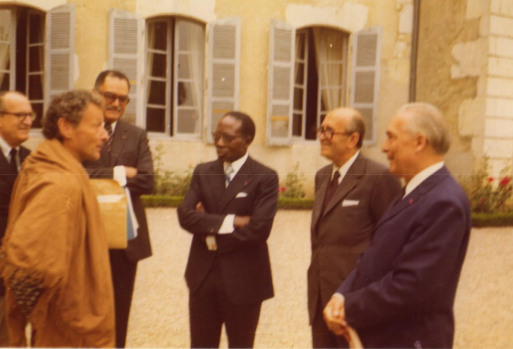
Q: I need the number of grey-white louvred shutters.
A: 5